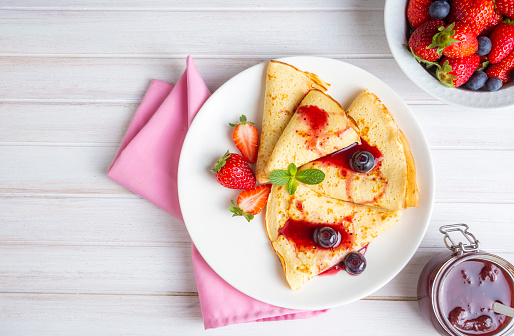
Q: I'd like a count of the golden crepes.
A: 4